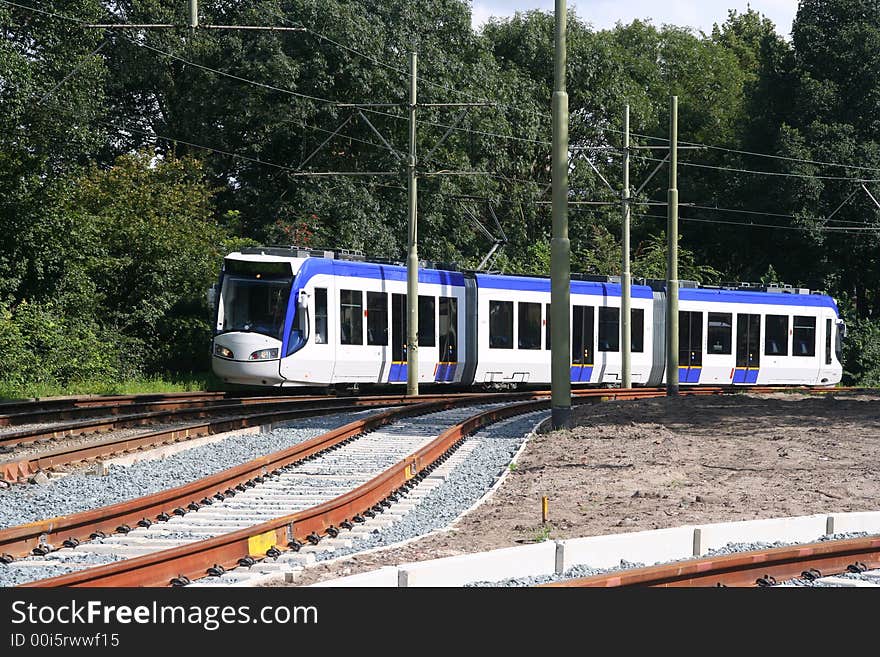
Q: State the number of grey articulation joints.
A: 2